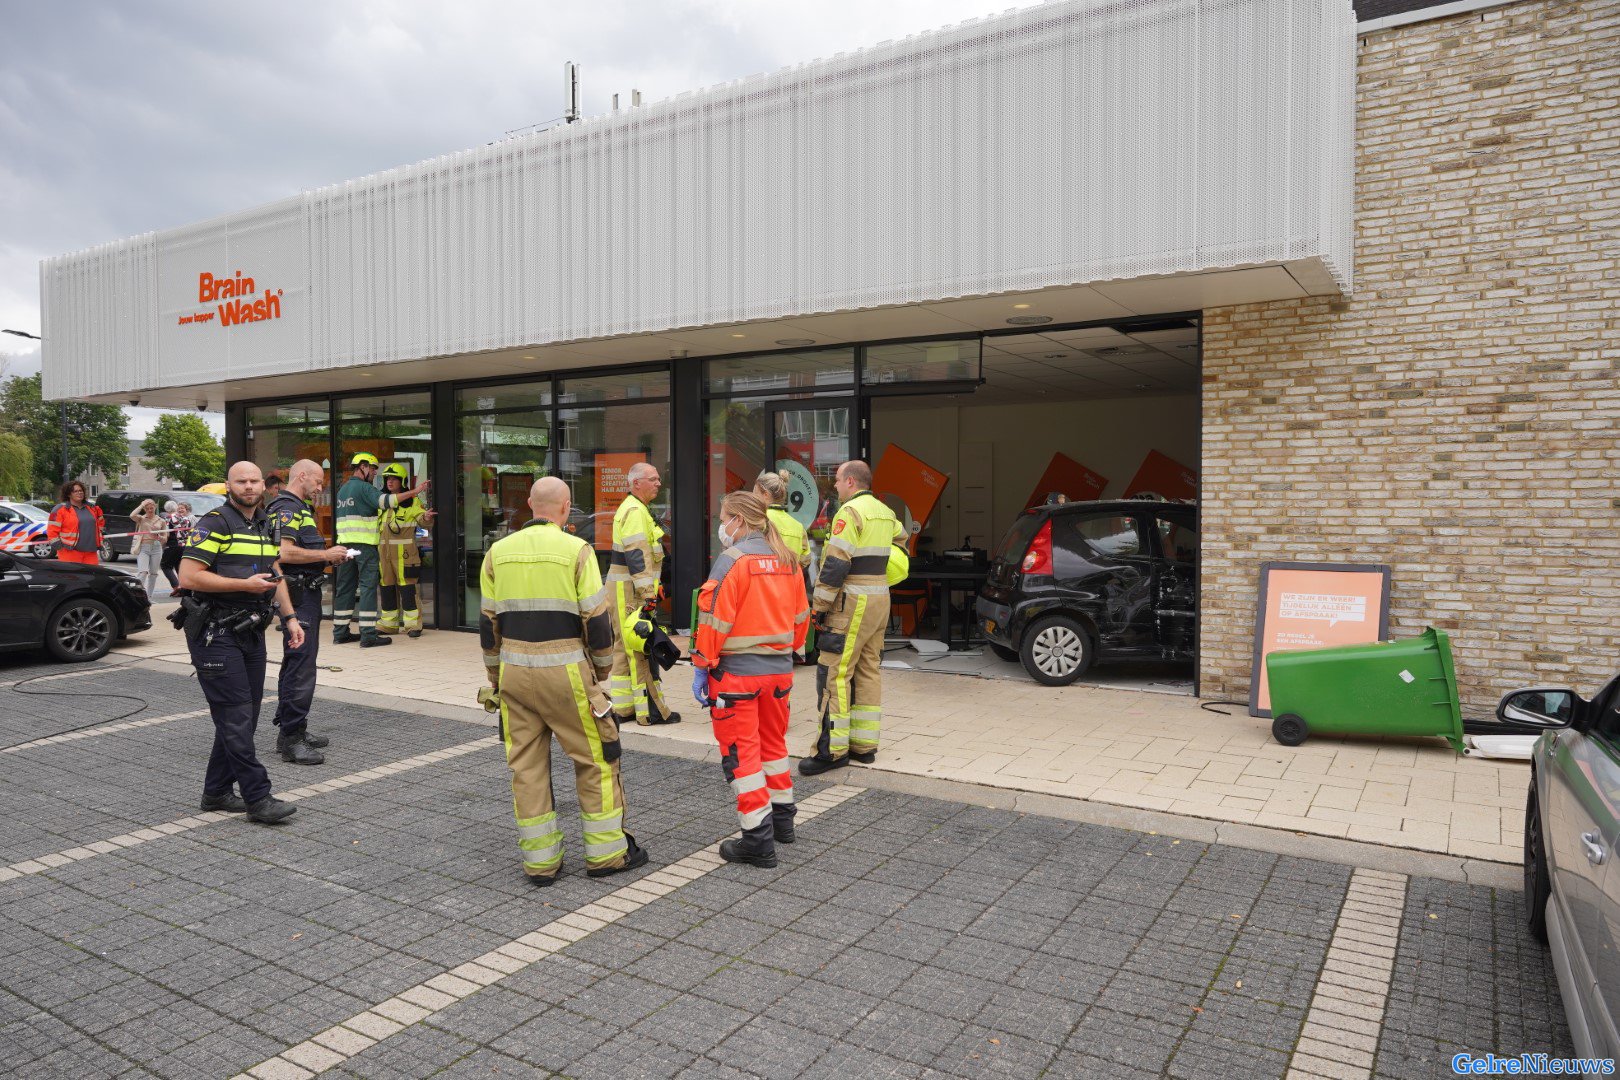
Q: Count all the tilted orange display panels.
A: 3